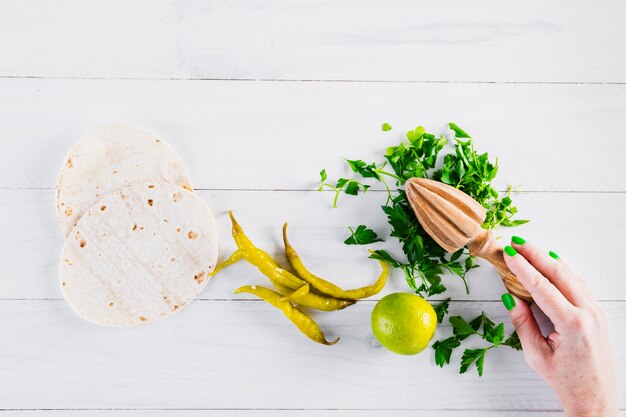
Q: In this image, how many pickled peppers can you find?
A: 4